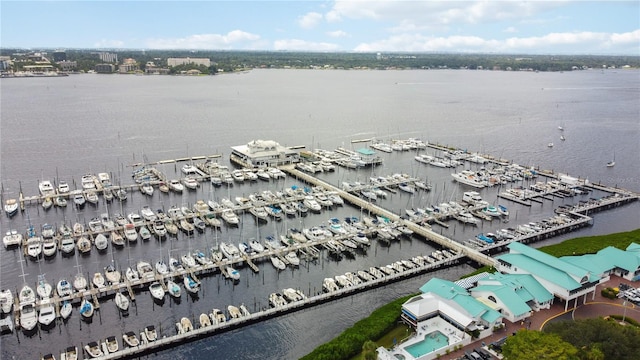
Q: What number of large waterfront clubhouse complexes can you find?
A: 1